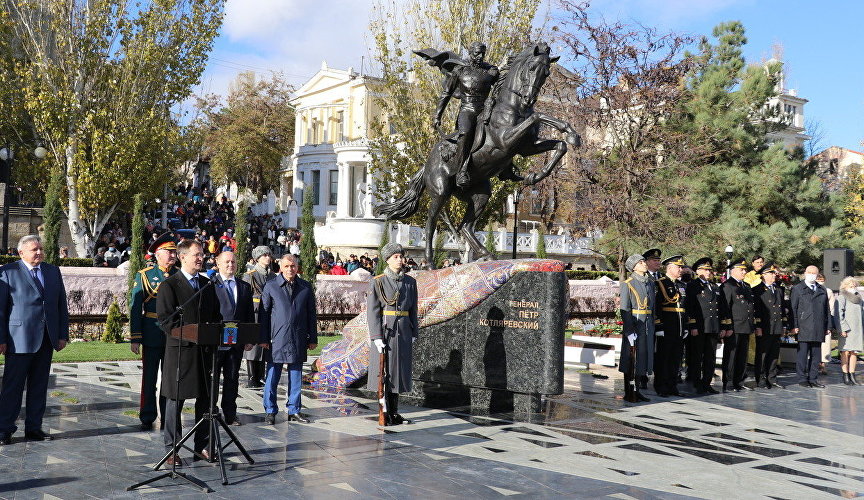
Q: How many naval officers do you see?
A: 5